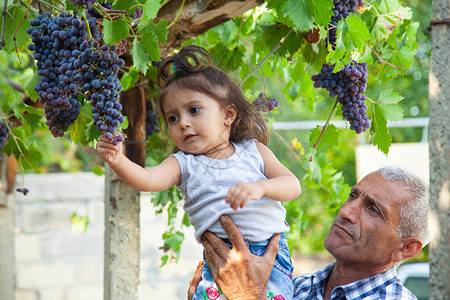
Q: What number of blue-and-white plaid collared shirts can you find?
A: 1